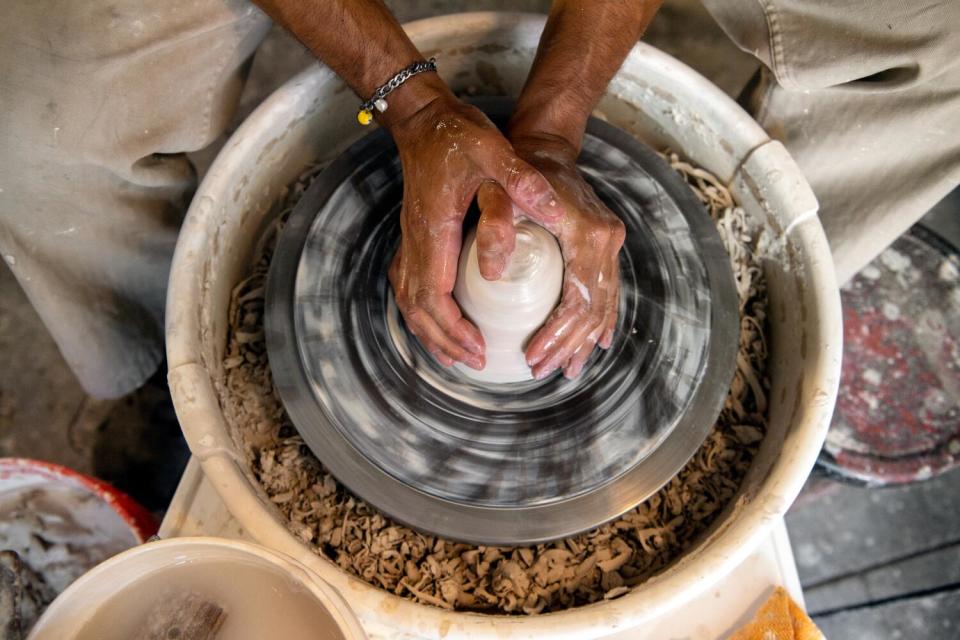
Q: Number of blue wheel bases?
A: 0